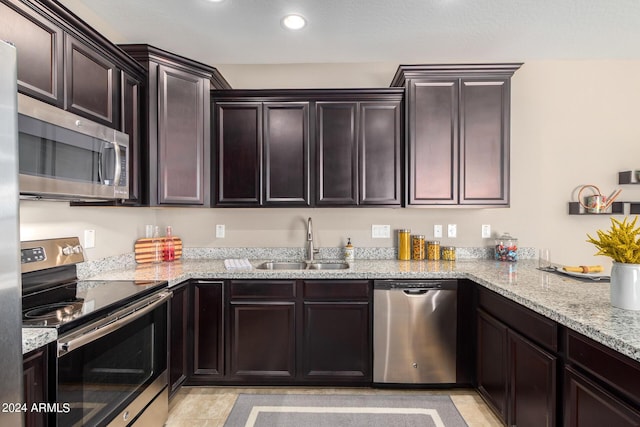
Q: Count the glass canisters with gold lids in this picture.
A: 4